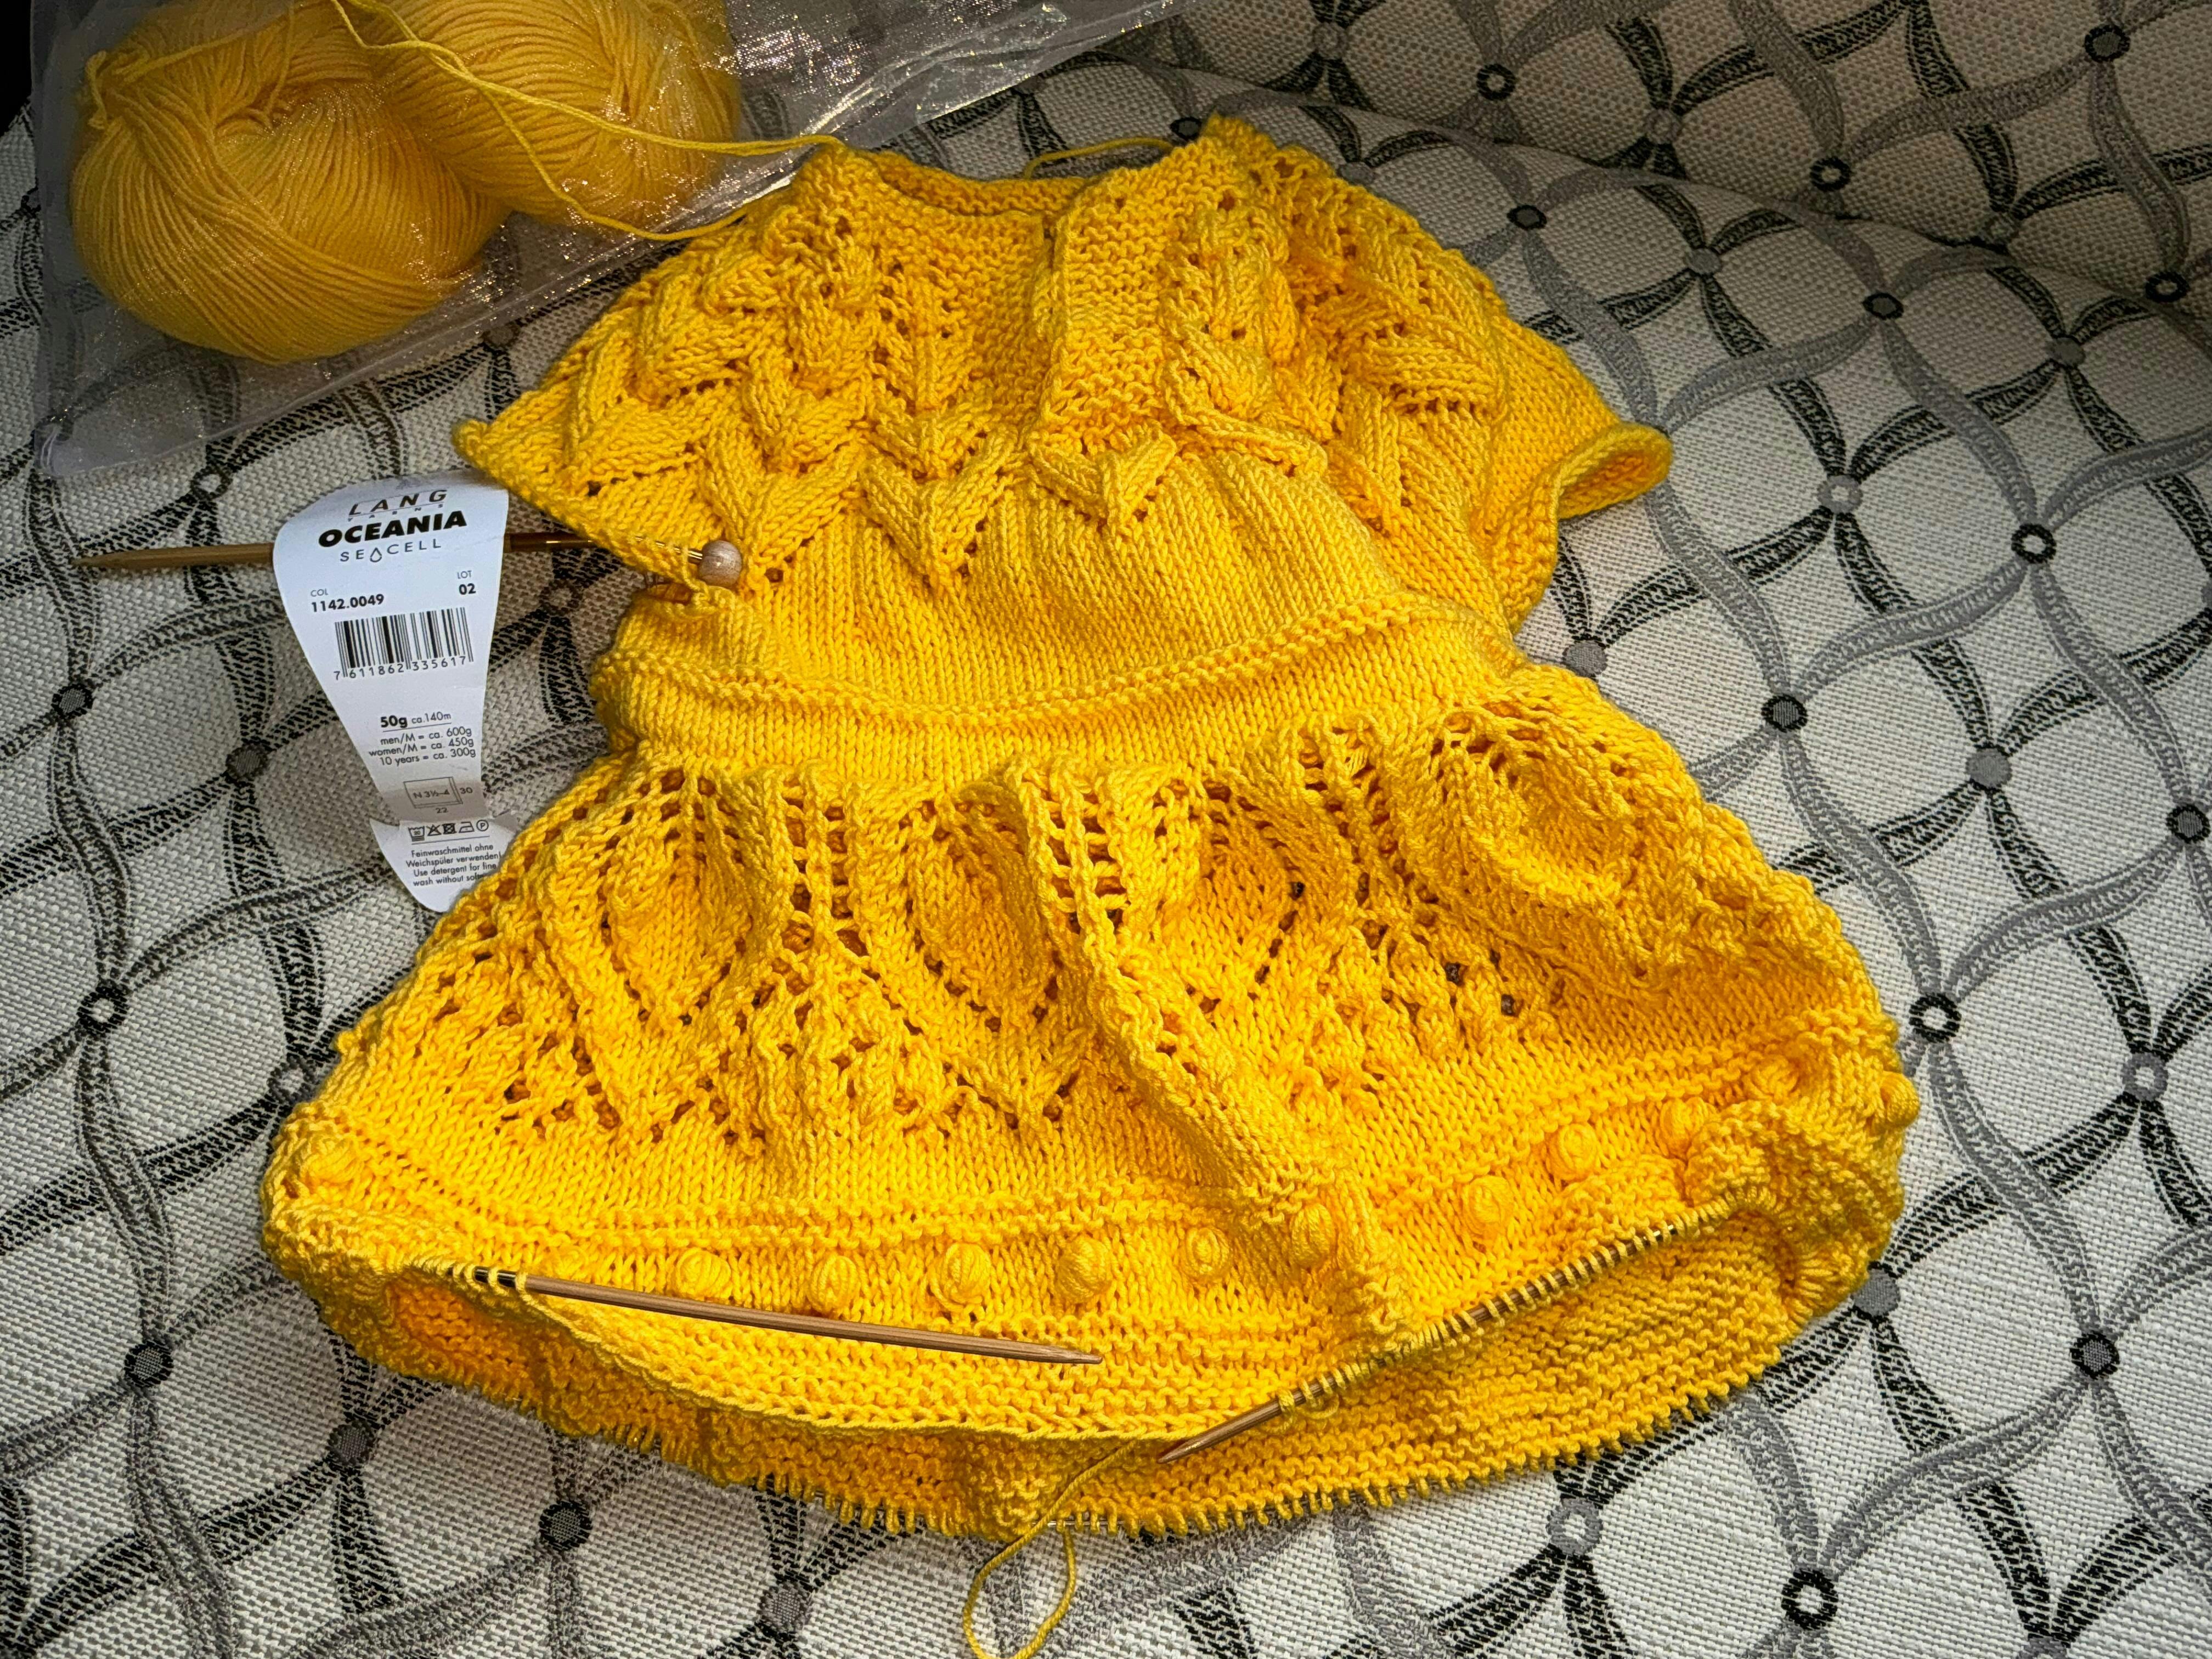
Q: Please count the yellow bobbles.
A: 13